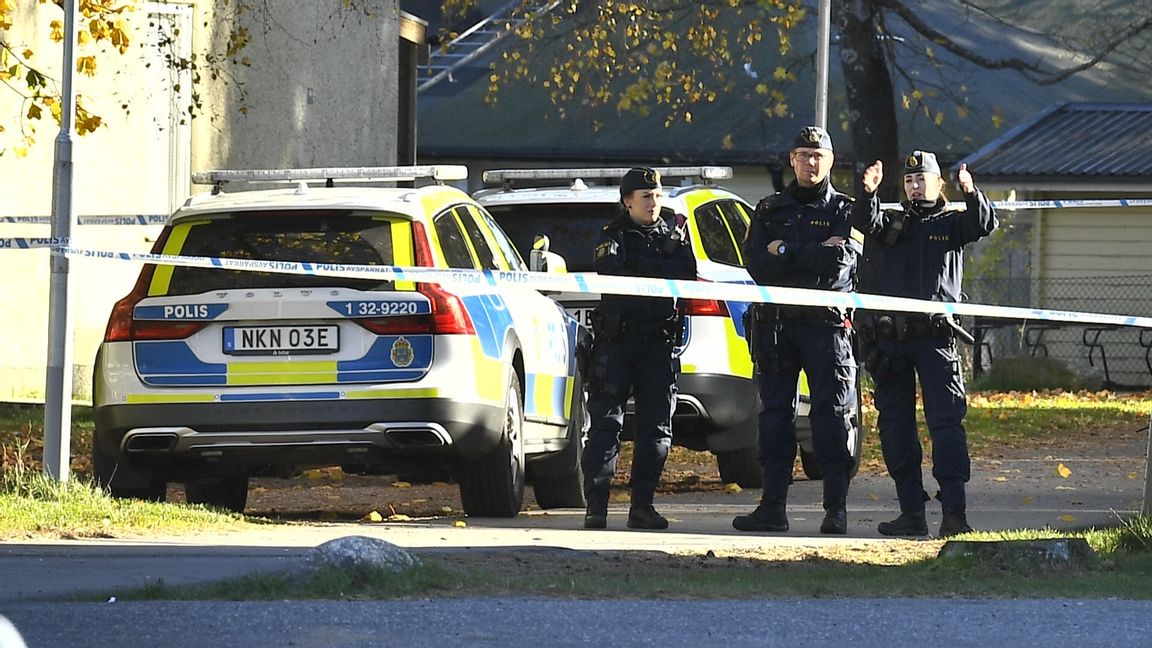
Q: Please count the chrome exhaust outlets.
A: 3